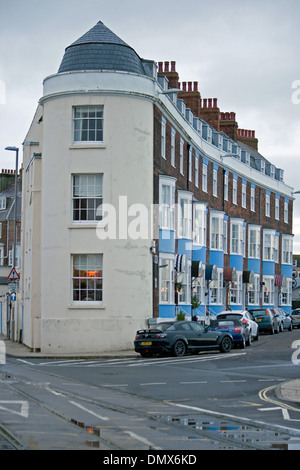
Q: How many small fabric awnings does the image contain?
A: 6